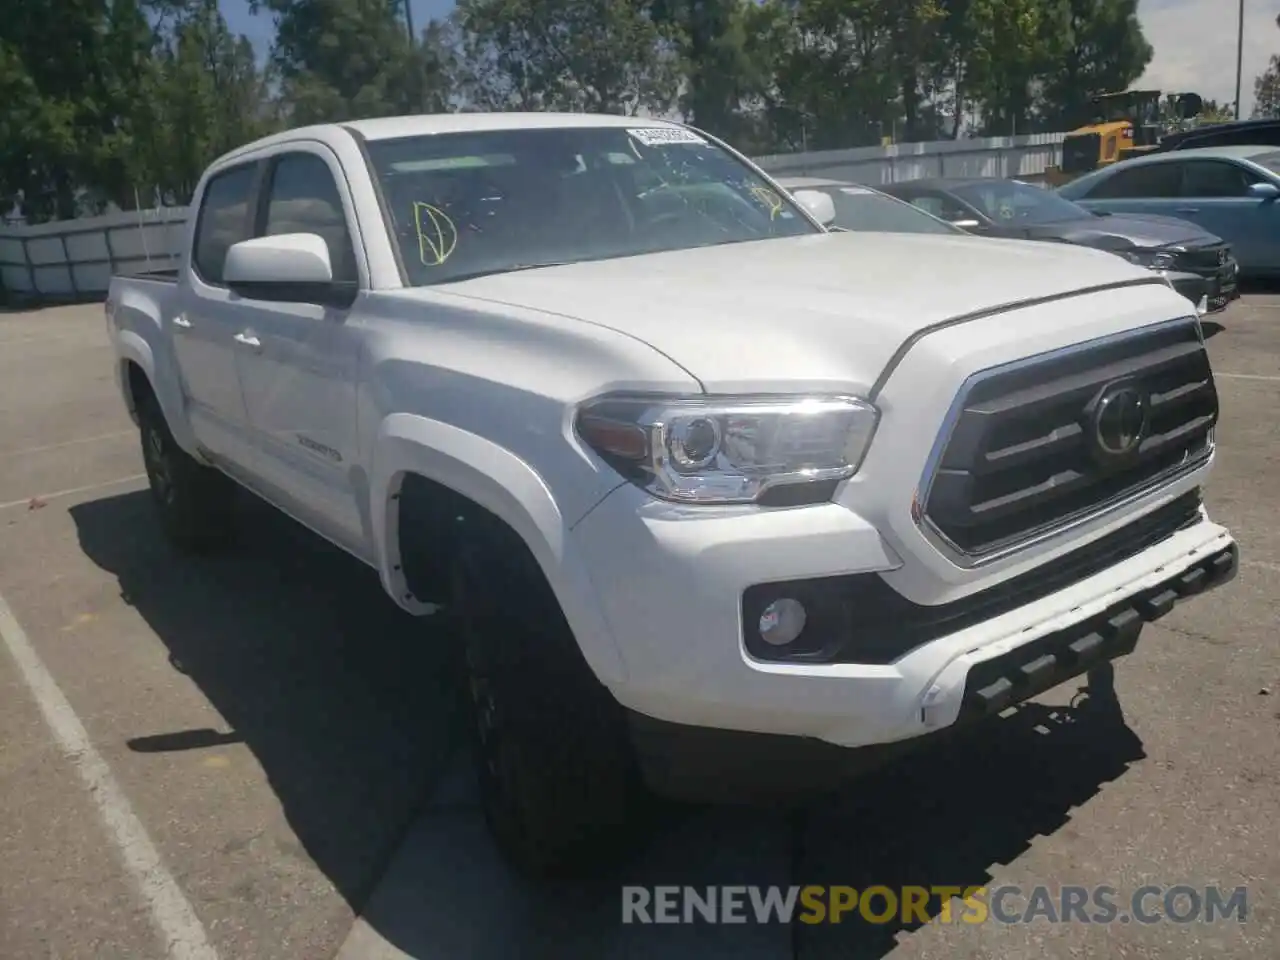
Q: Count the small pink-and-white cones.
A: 0